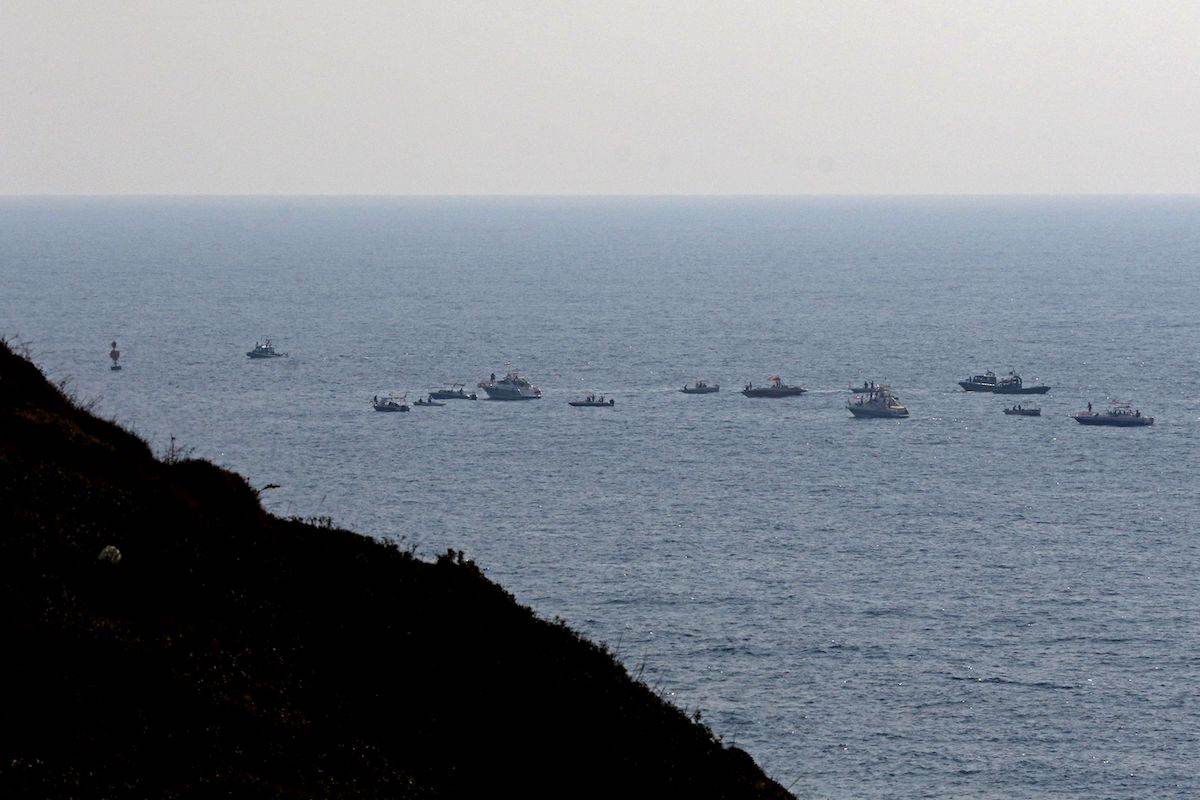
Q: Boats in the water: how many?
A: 14